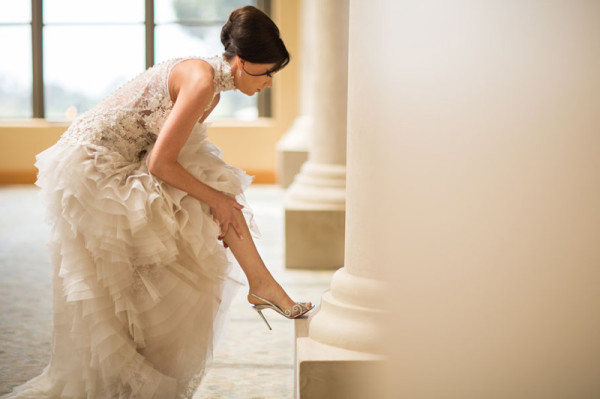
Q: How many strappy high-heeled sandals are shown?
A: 1